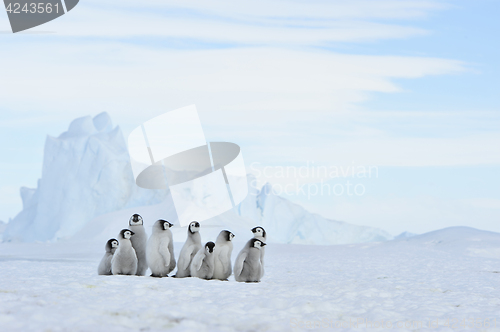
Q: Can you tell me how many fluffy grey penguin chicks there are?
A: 9